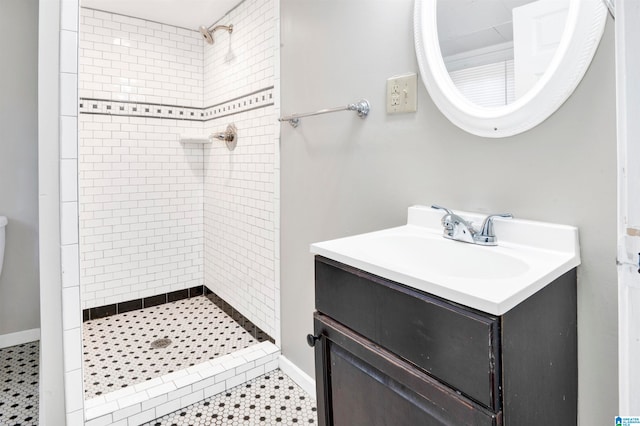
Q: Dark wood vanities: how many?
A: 1